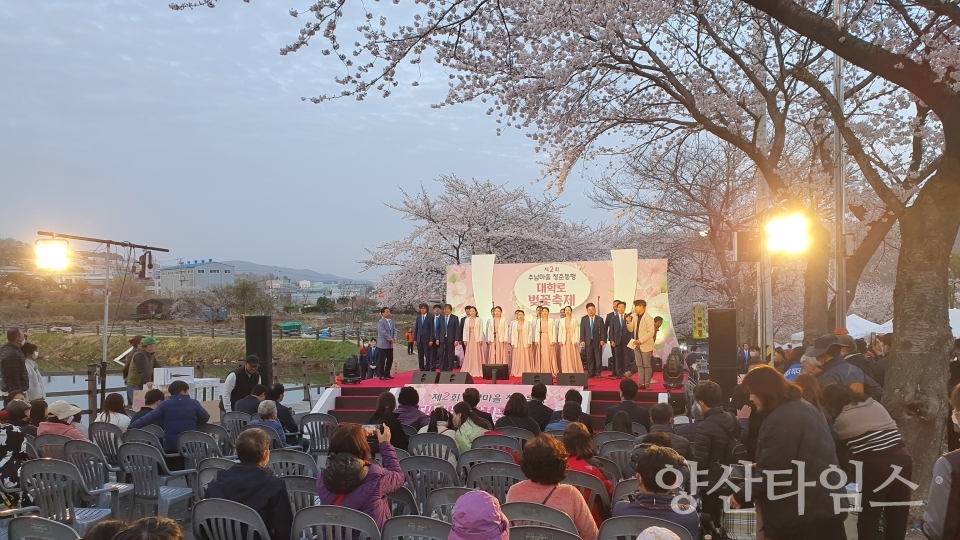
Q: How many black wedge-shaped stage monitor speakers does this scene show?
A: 4